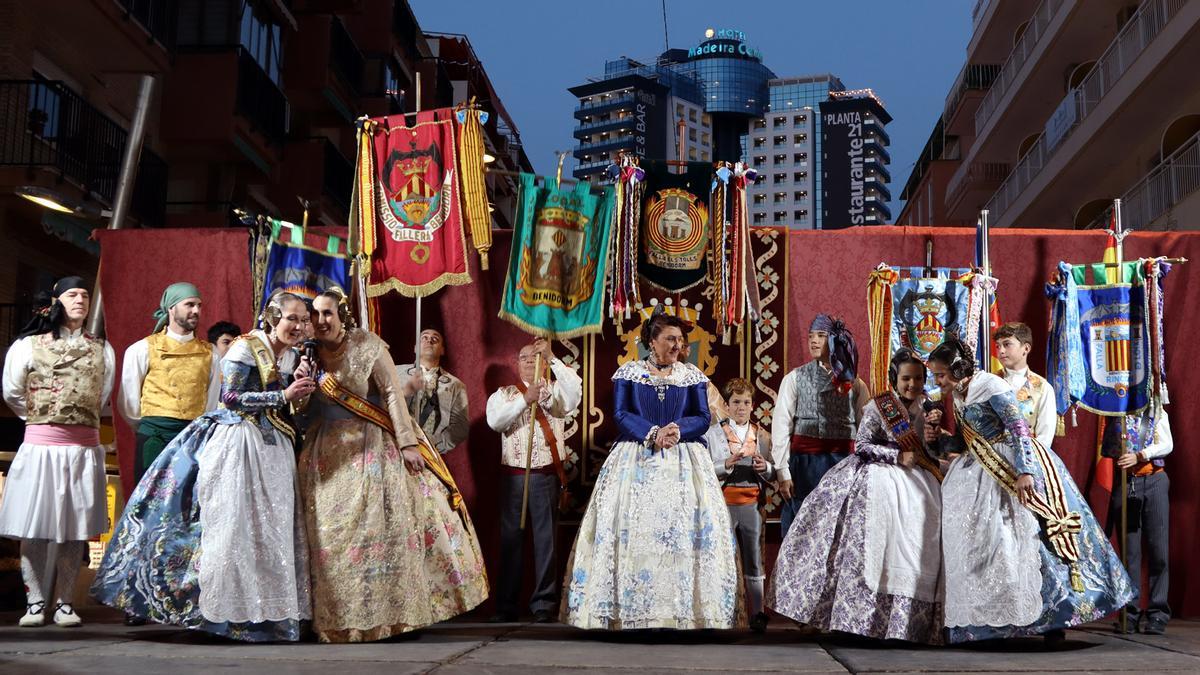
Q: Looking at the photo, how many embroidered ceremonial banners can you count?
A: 6